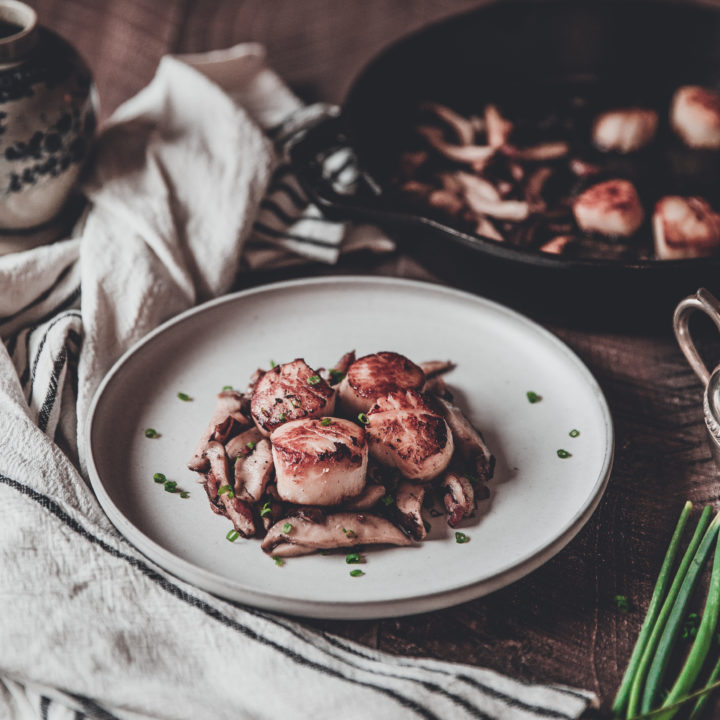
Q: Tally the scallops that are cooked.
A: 8